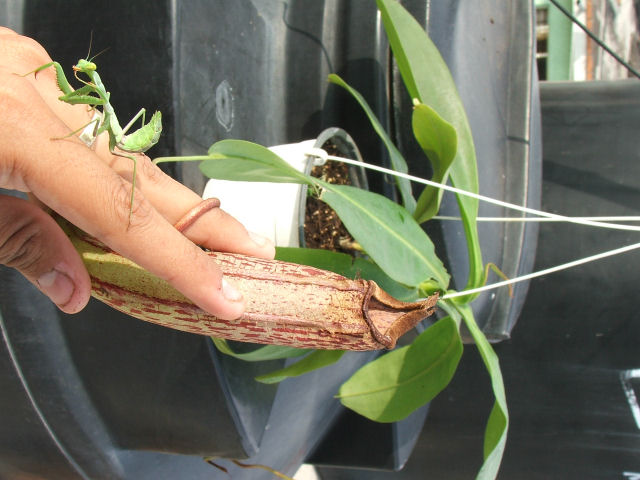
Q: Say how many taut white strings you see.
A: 3